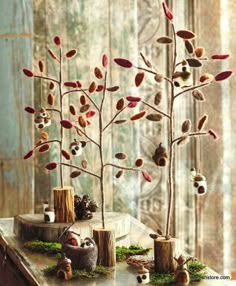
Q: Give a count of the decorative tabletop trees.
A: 3